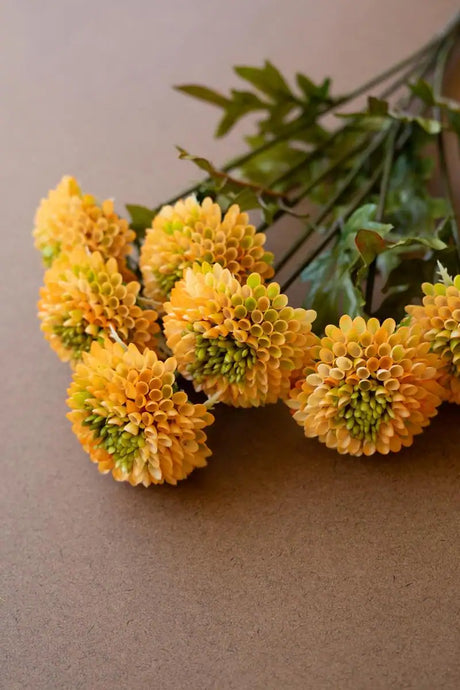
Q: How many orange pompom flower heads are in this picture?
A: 7